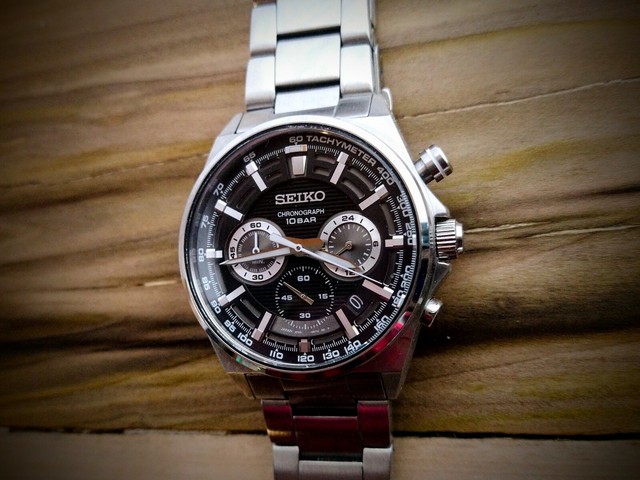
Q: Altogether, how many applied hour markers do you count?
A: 12